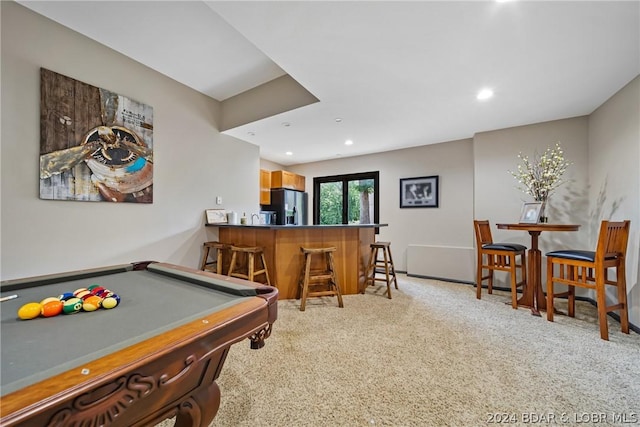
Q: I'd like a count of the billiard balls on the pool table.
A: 15